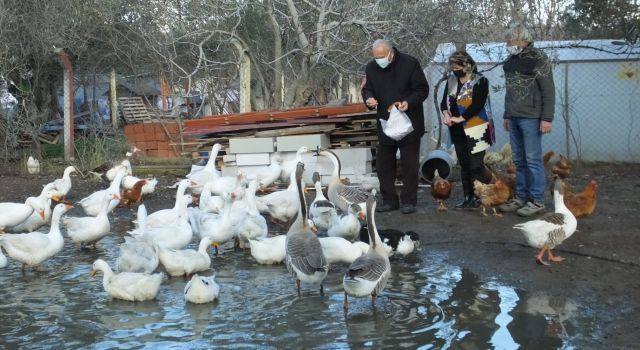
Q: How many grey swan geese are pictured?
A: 3